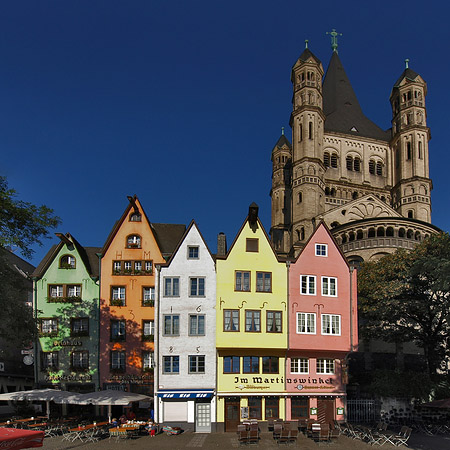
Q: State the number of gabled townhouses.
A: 5